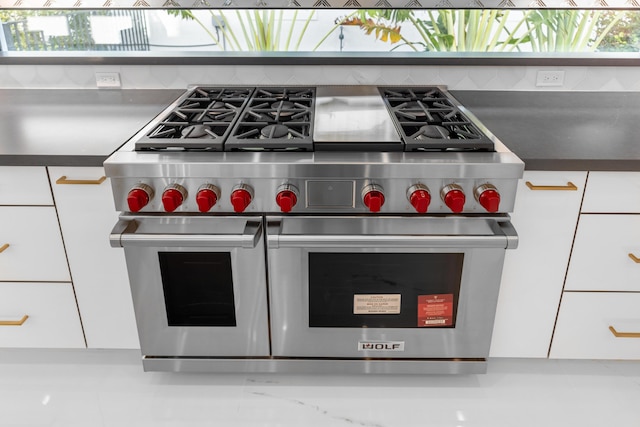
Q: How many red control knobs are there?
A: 9